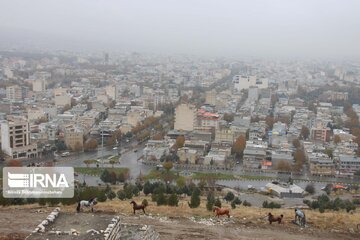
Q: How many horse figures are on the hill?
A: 5